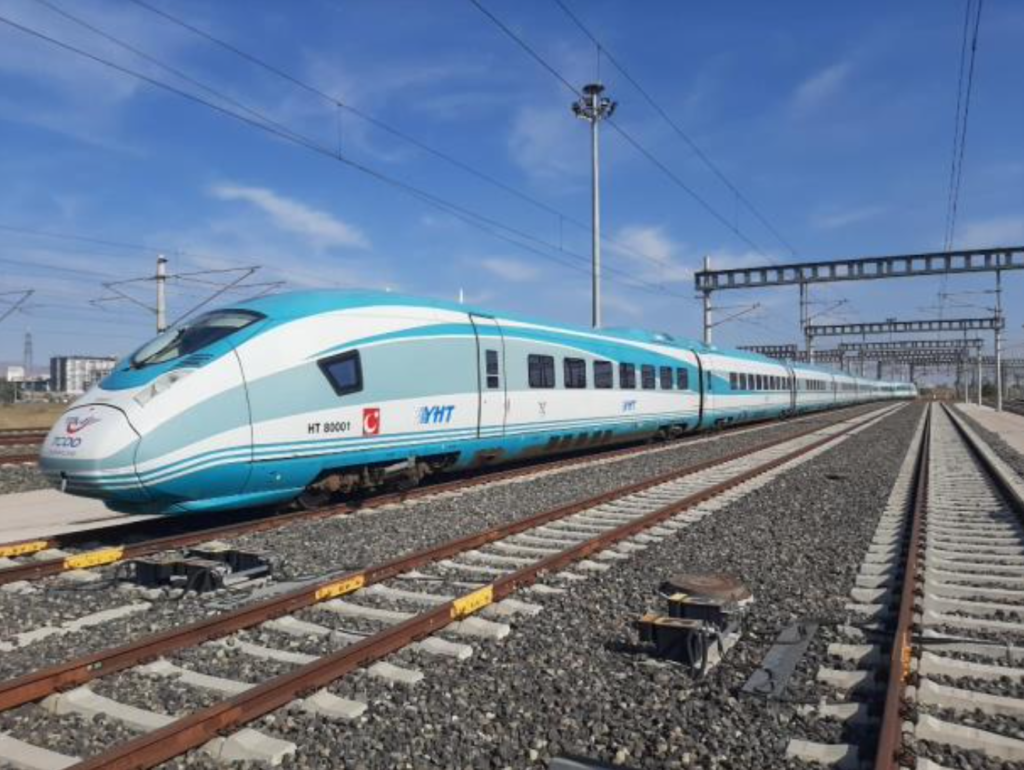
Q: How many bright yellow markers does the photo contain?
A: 4